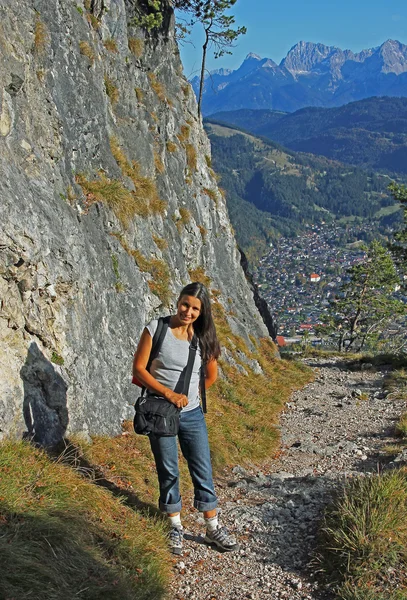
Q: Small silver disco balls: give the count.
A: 0